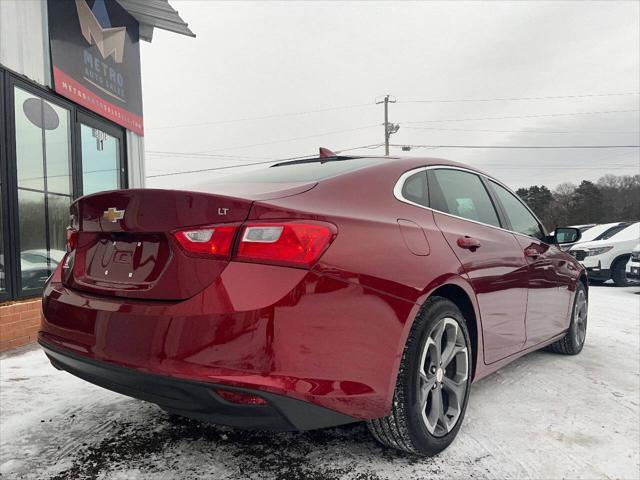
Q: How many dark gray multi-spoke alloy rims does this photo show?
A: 2